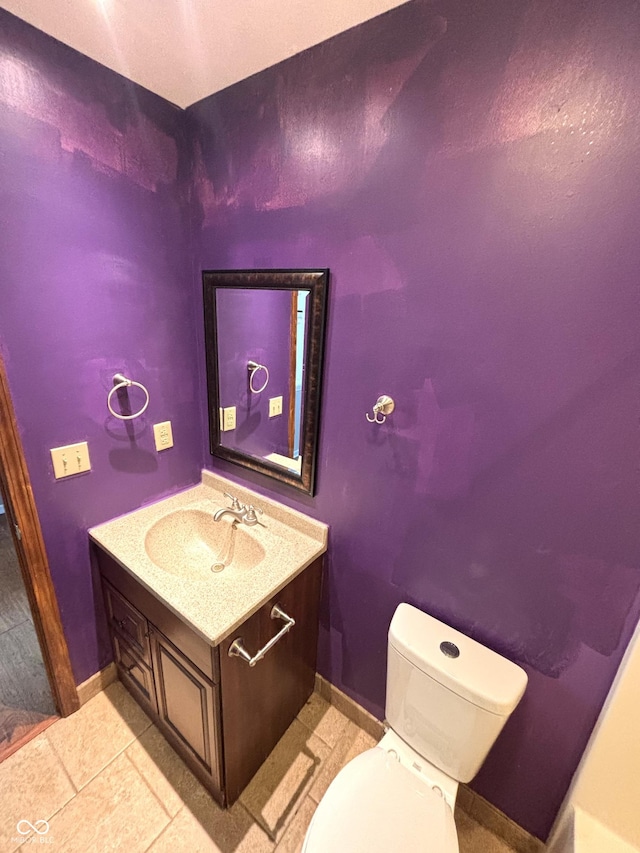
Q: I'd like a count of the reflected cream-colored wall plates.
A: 2